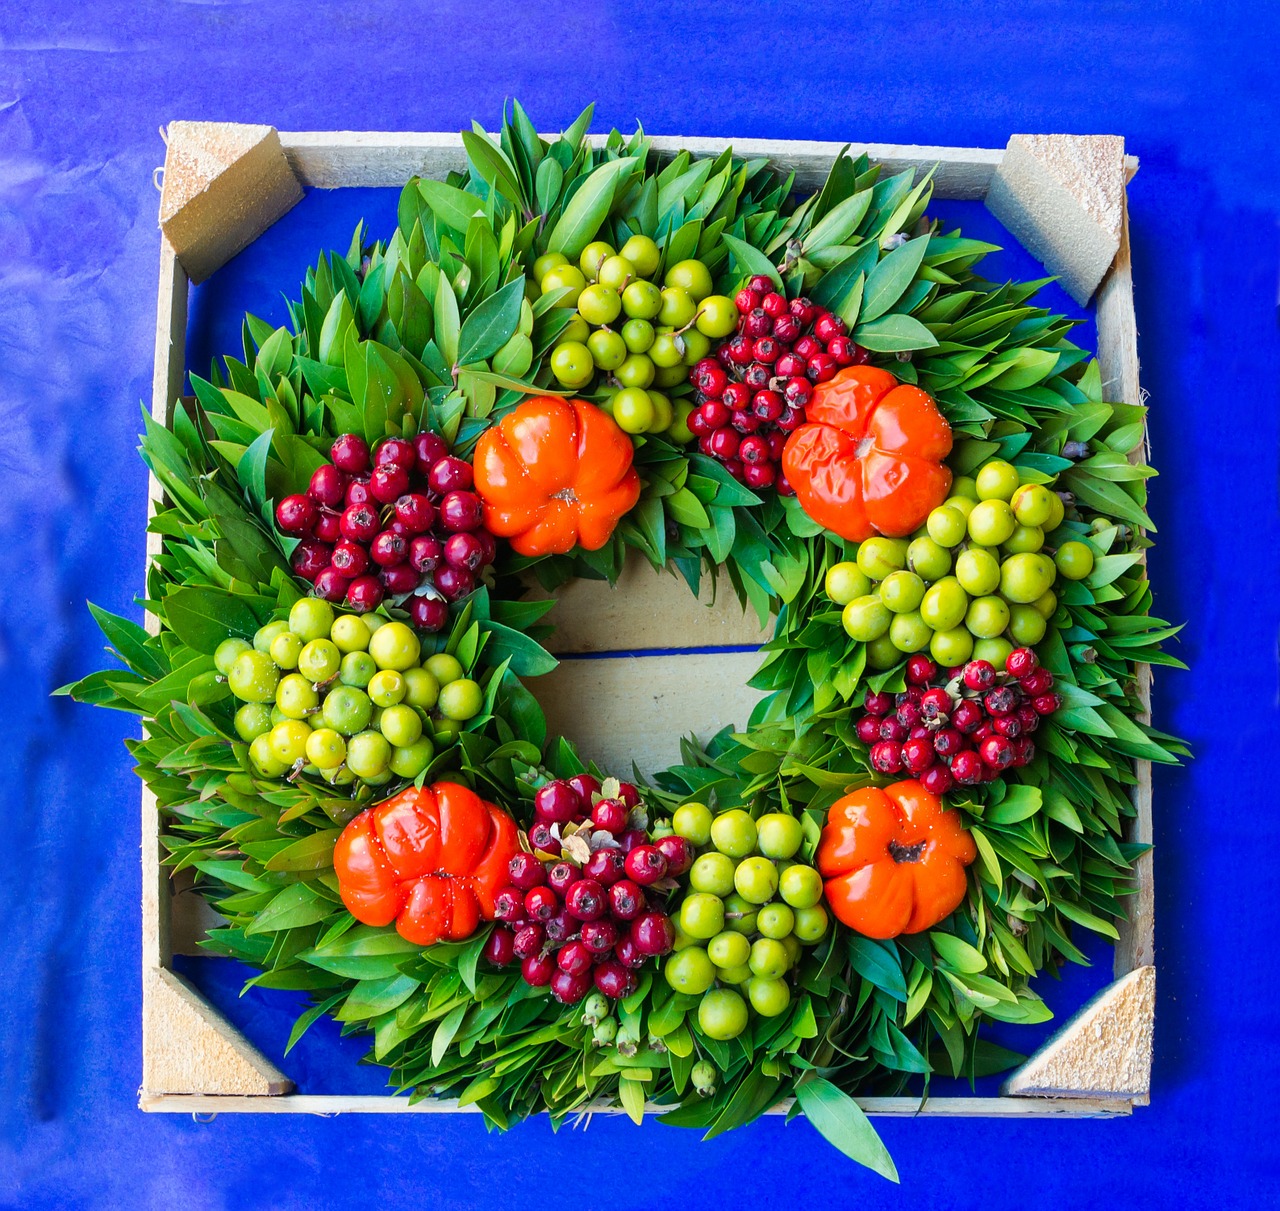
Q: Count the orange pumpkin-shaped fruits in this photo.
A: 4